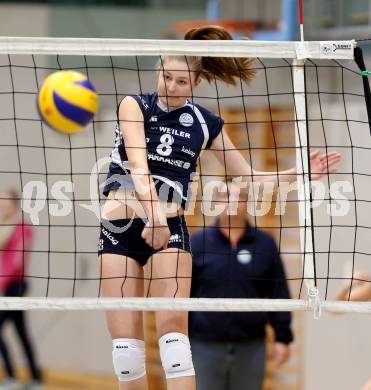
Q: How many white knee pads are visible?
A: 2